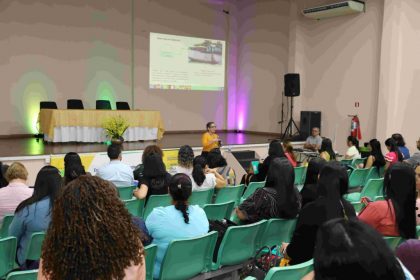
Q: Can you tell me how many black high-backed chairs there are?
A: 4